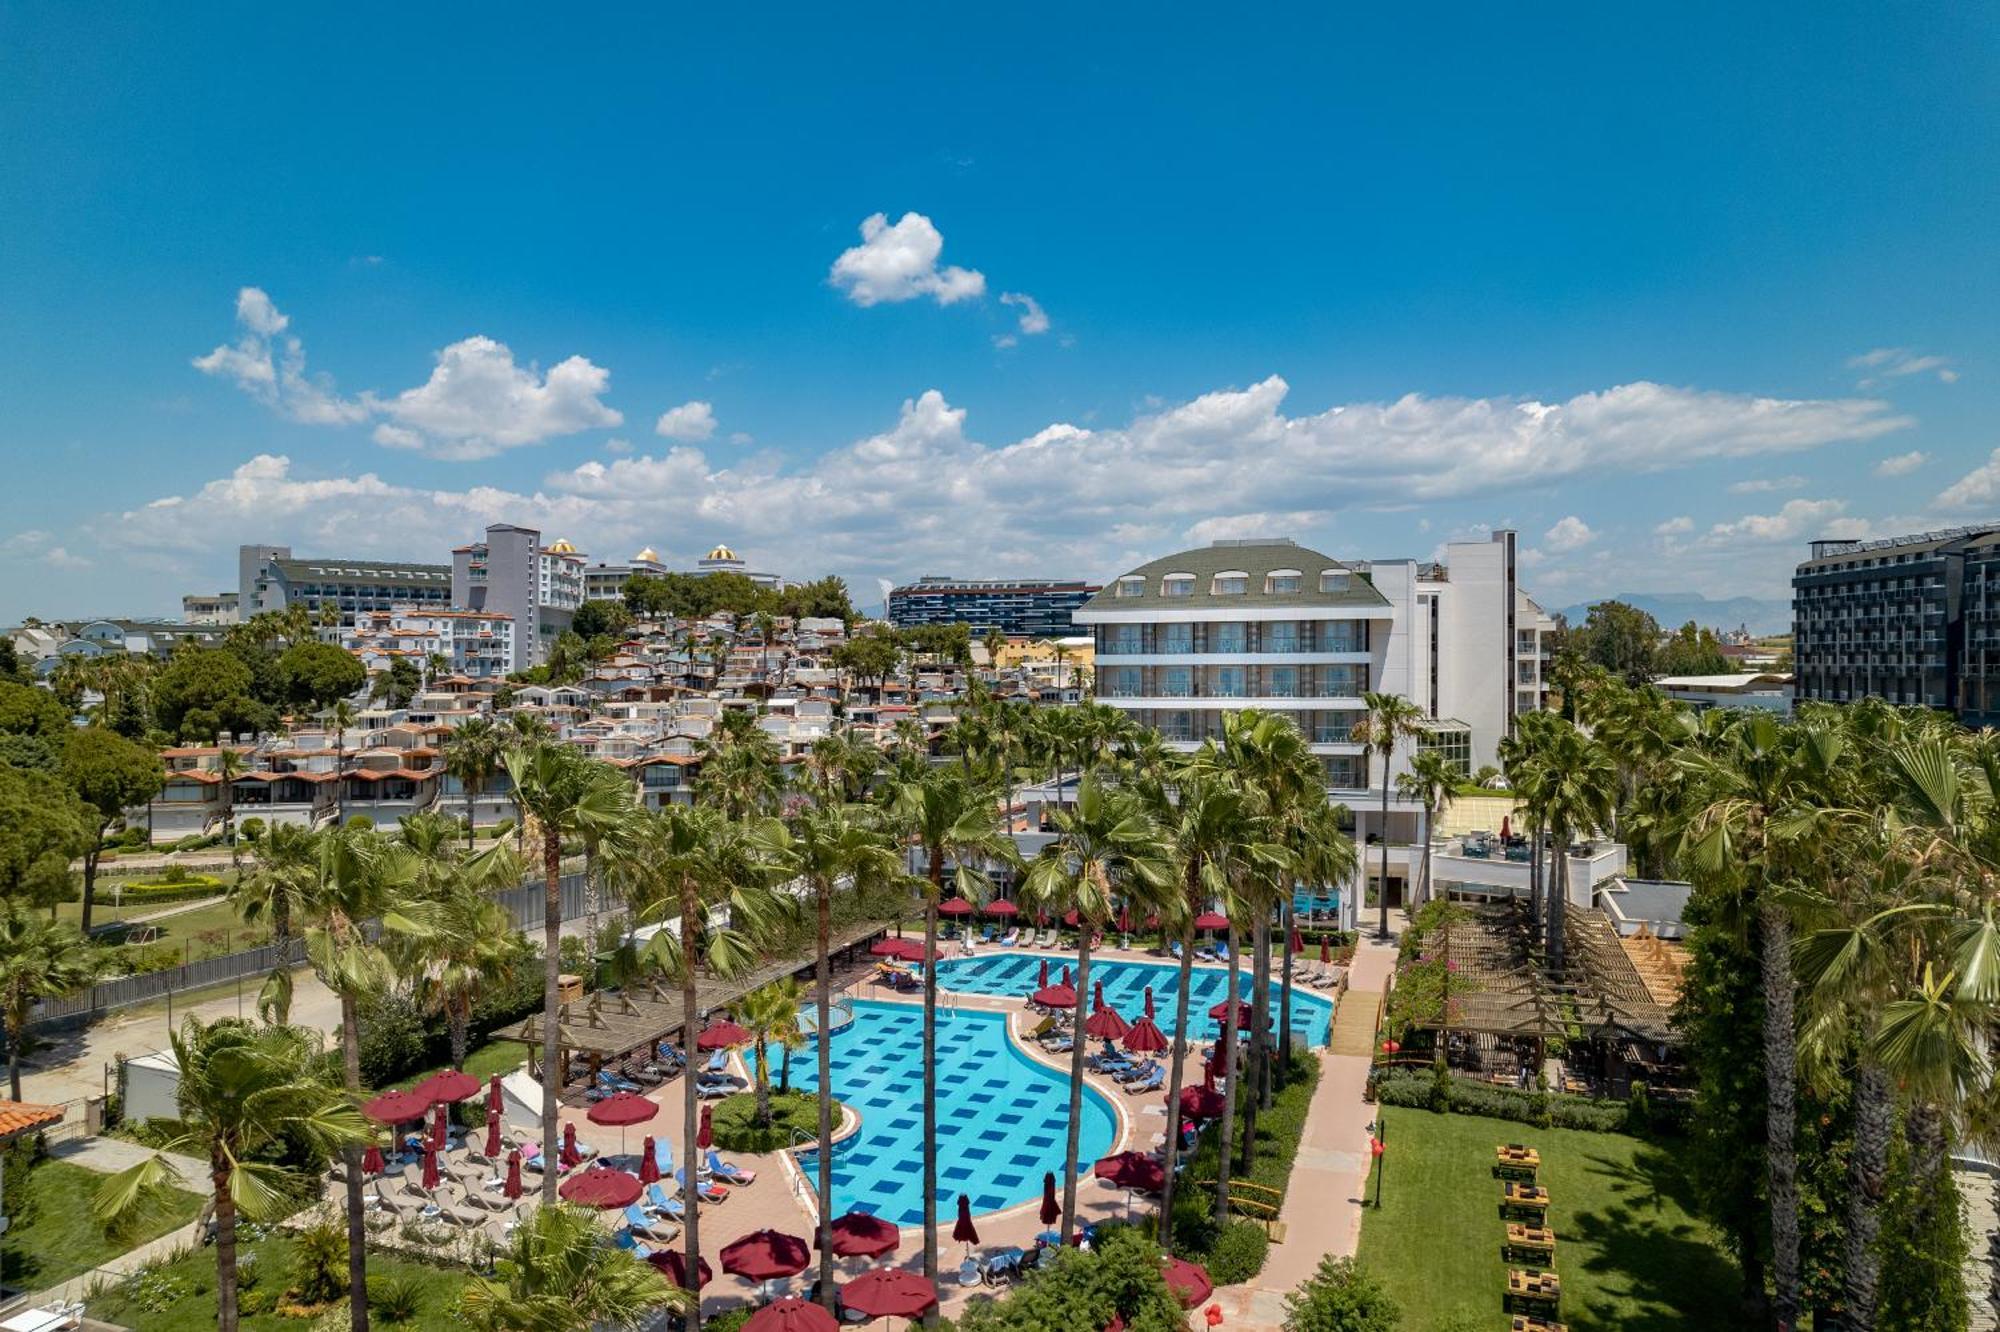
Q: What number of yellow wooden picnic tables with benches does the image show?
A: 5